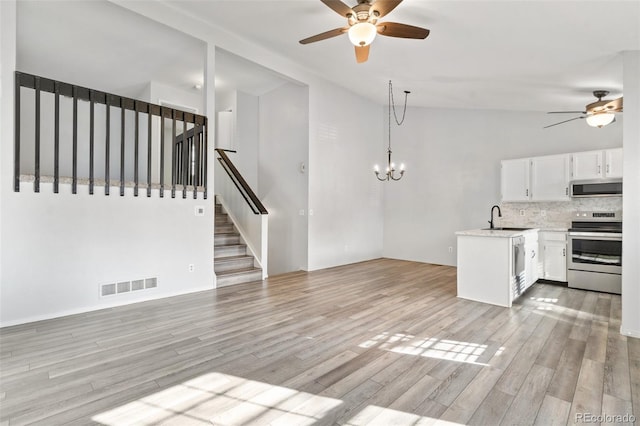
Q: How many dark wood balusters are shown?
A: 14